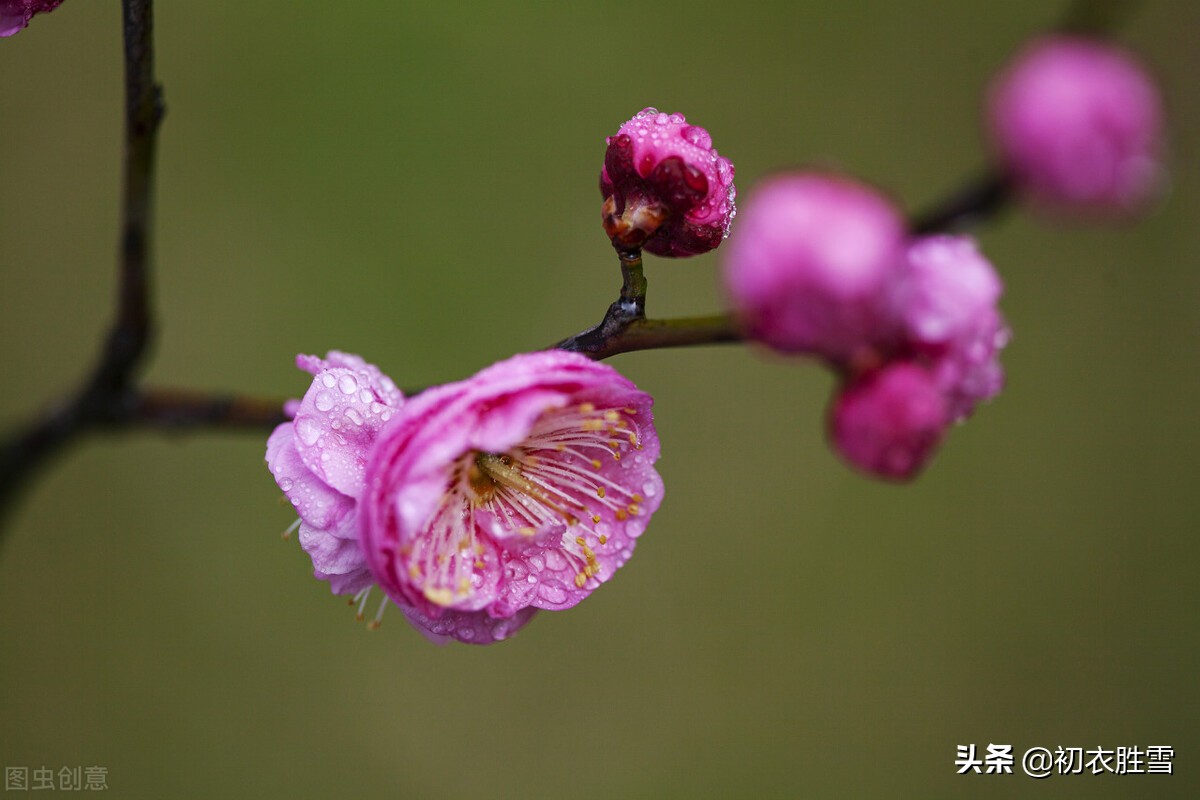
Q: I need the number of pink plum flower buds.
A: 5